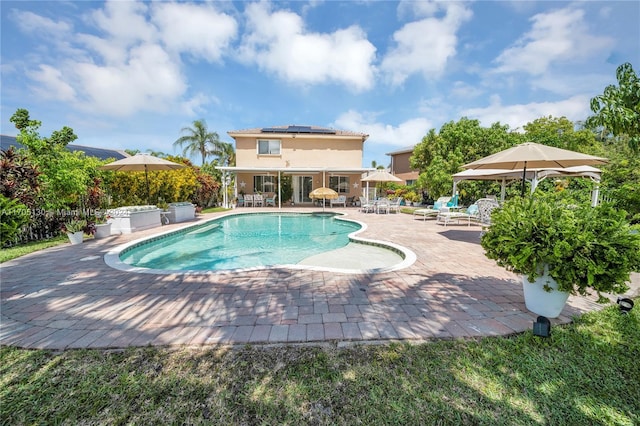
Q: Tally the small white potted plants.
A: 2